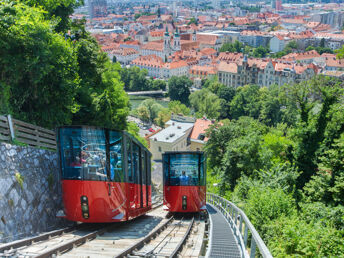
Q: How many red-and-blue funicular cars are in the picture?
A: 2